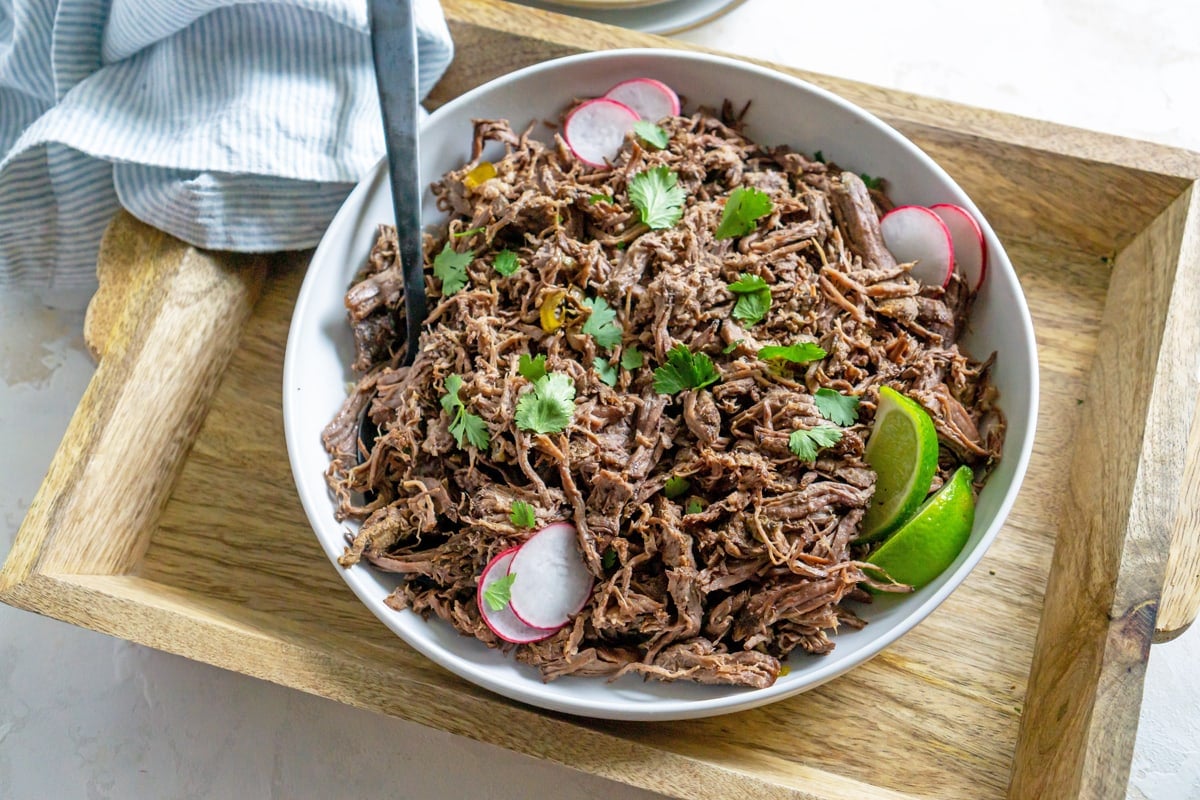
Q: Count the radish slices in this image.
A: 6